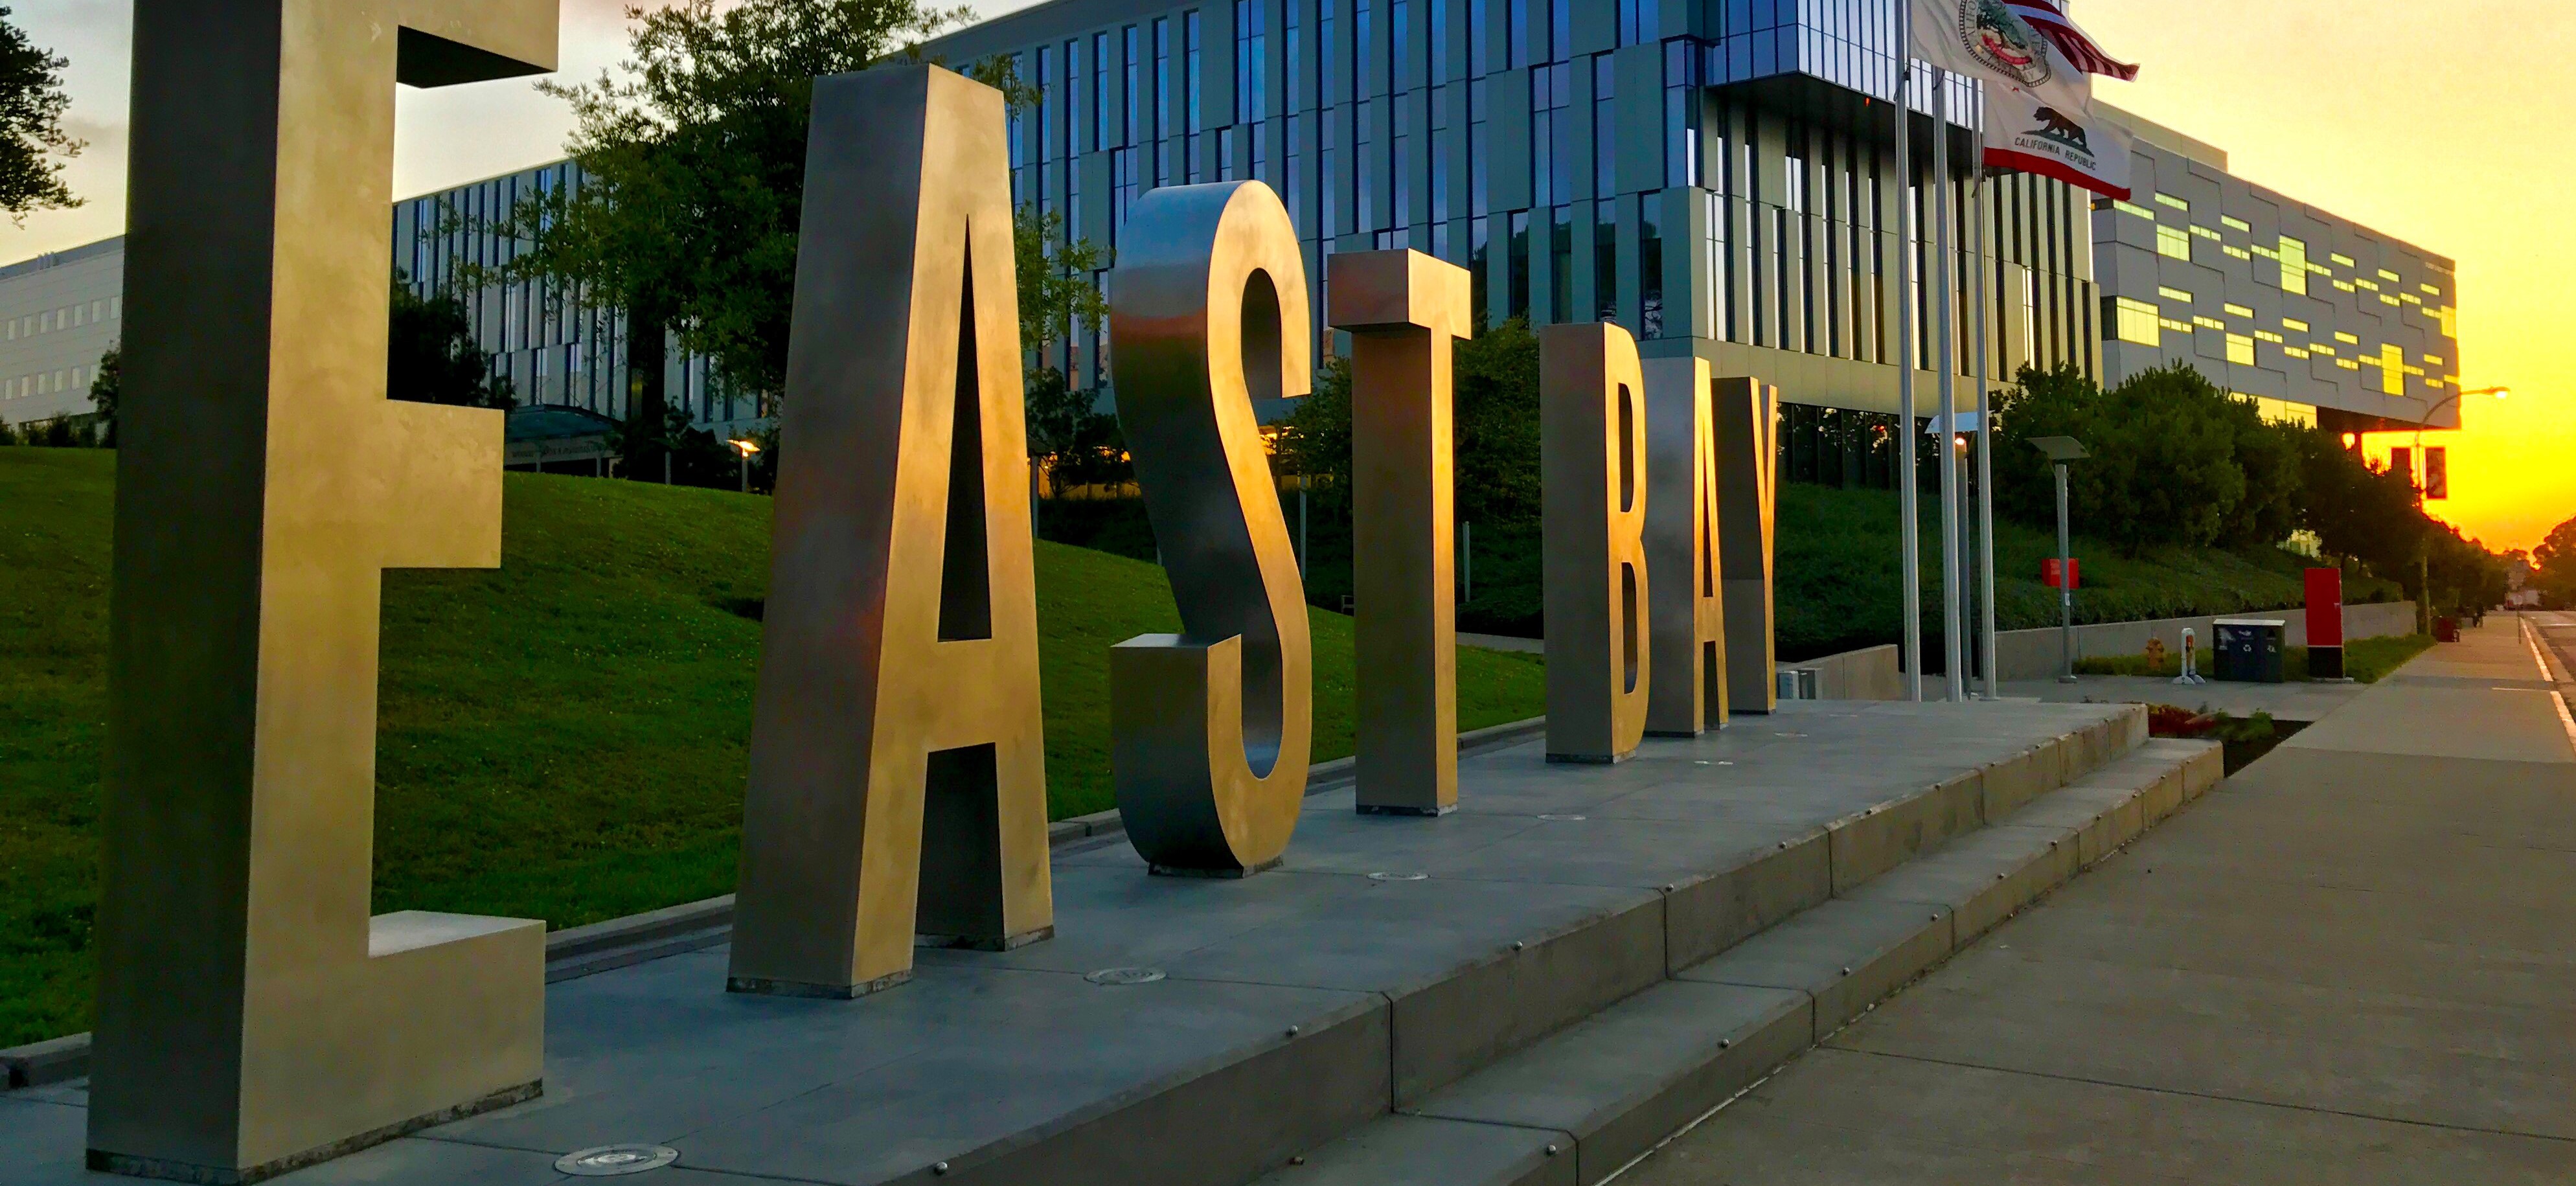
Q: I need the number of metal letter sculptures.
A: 7